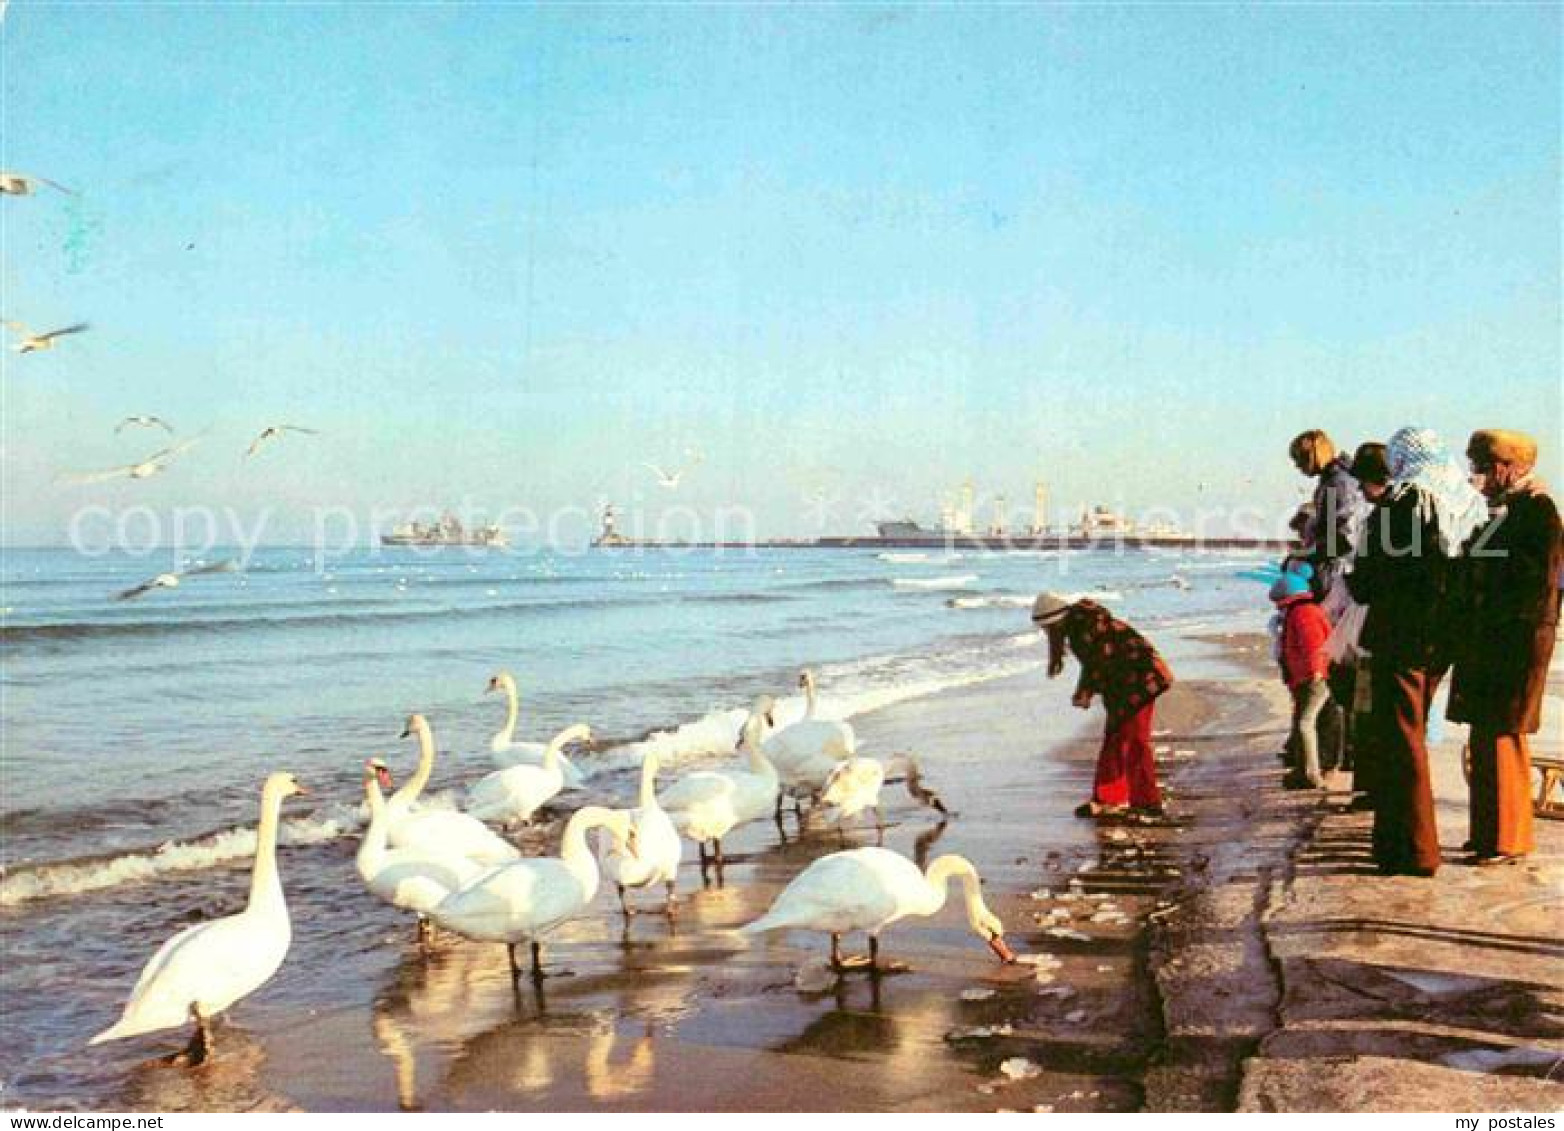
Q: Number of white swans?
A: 12